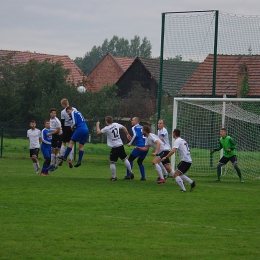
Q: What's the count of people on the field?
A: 11